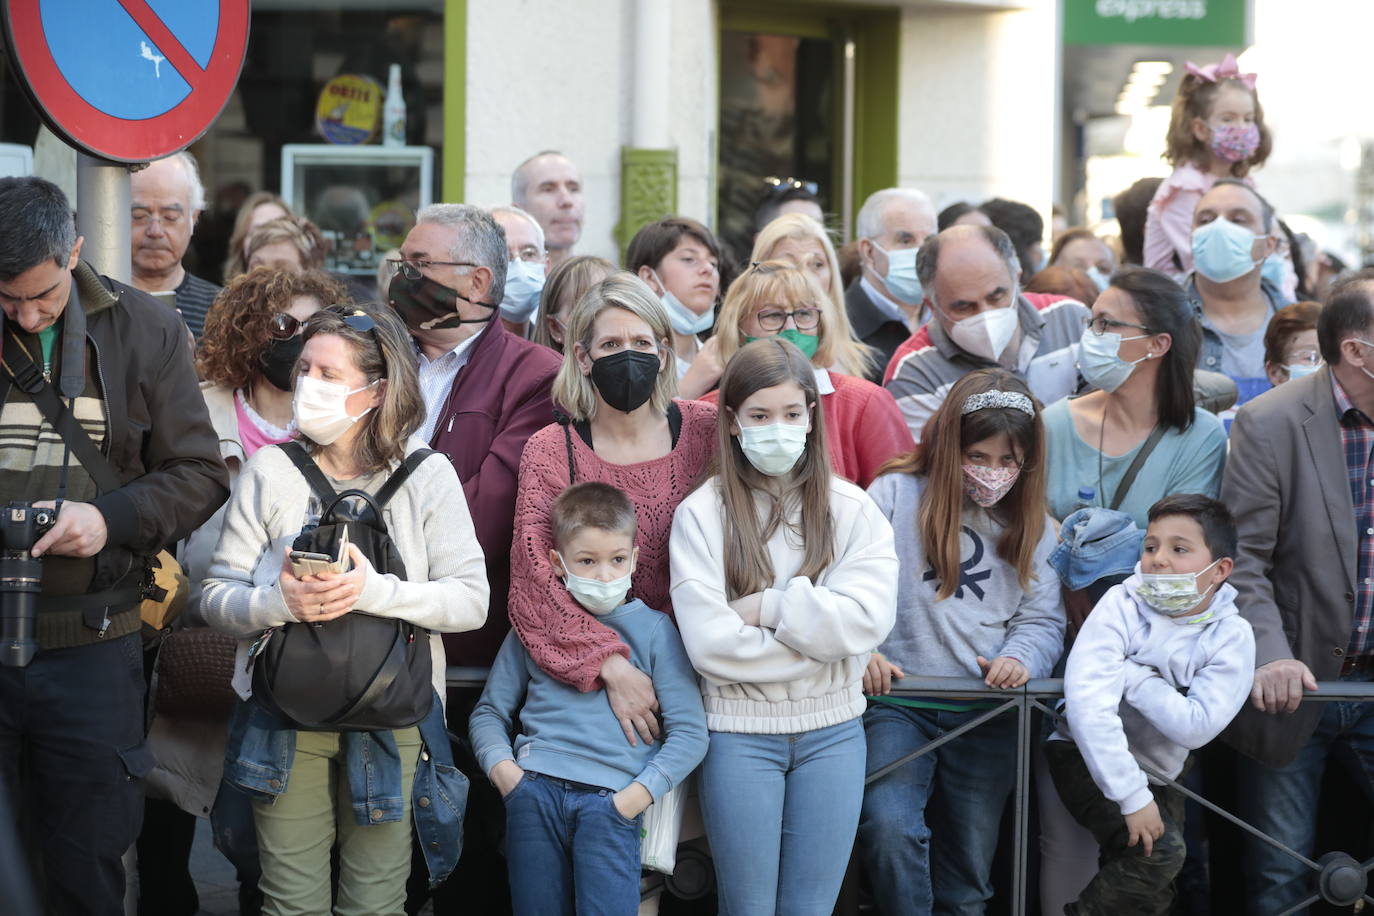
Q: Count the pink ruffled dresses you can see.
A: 1